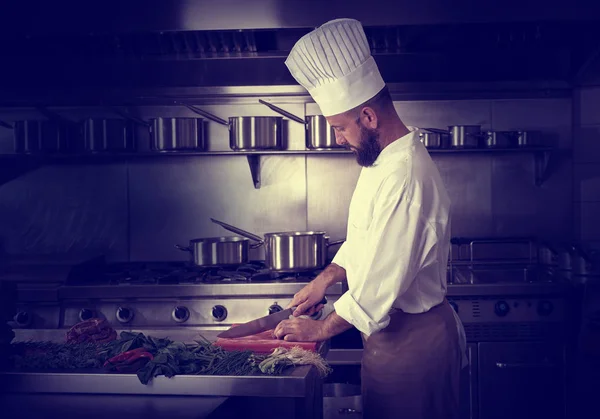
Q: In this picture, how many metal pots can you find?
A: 11